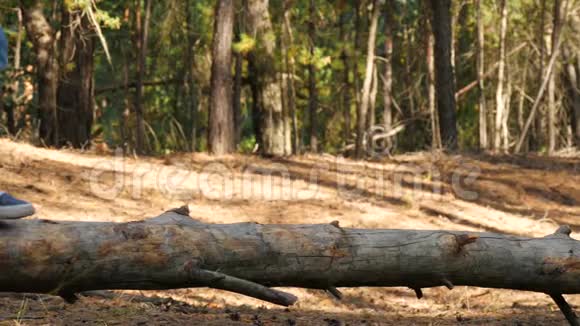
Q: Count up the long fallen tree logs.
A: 1